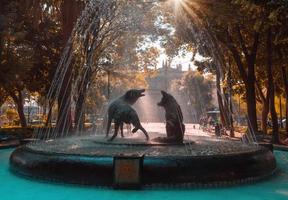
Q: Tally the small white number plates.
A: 0